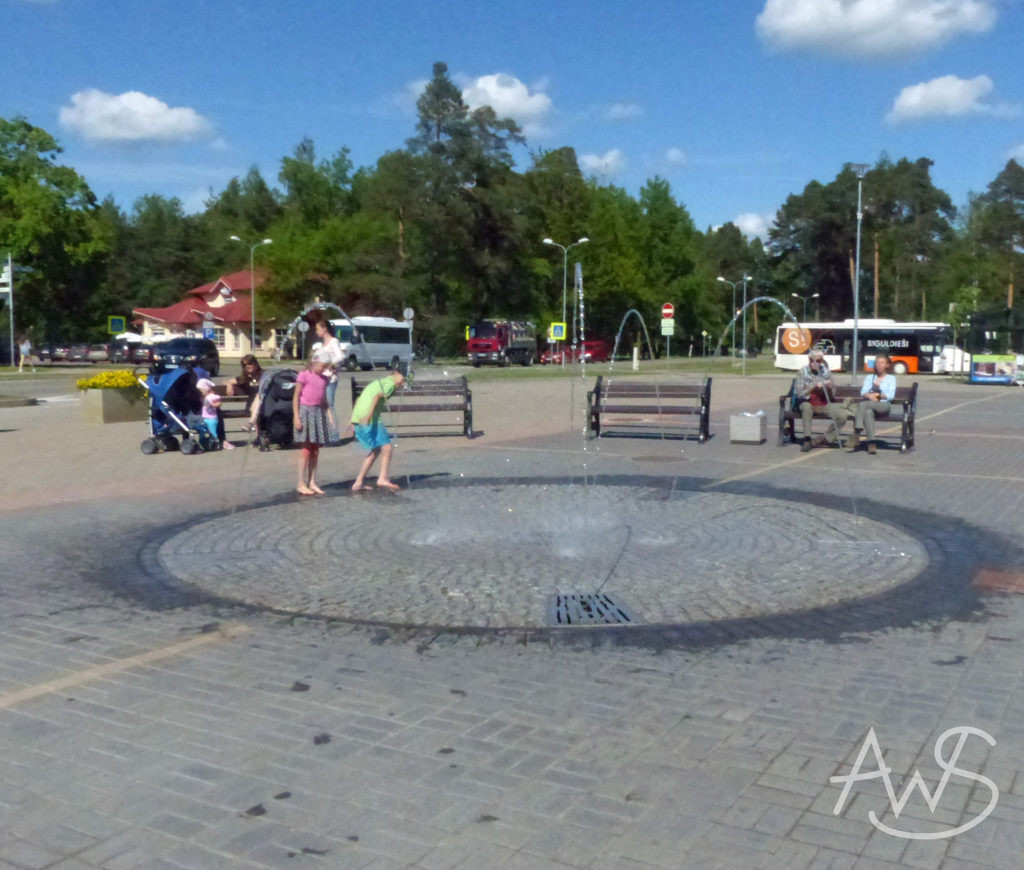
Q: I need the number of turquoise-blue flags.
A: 0